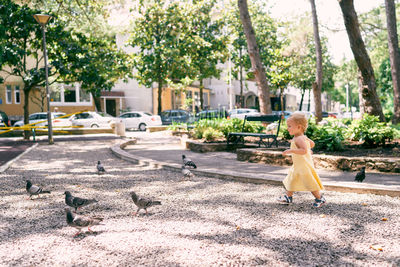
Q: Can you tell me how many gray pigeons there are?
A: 8